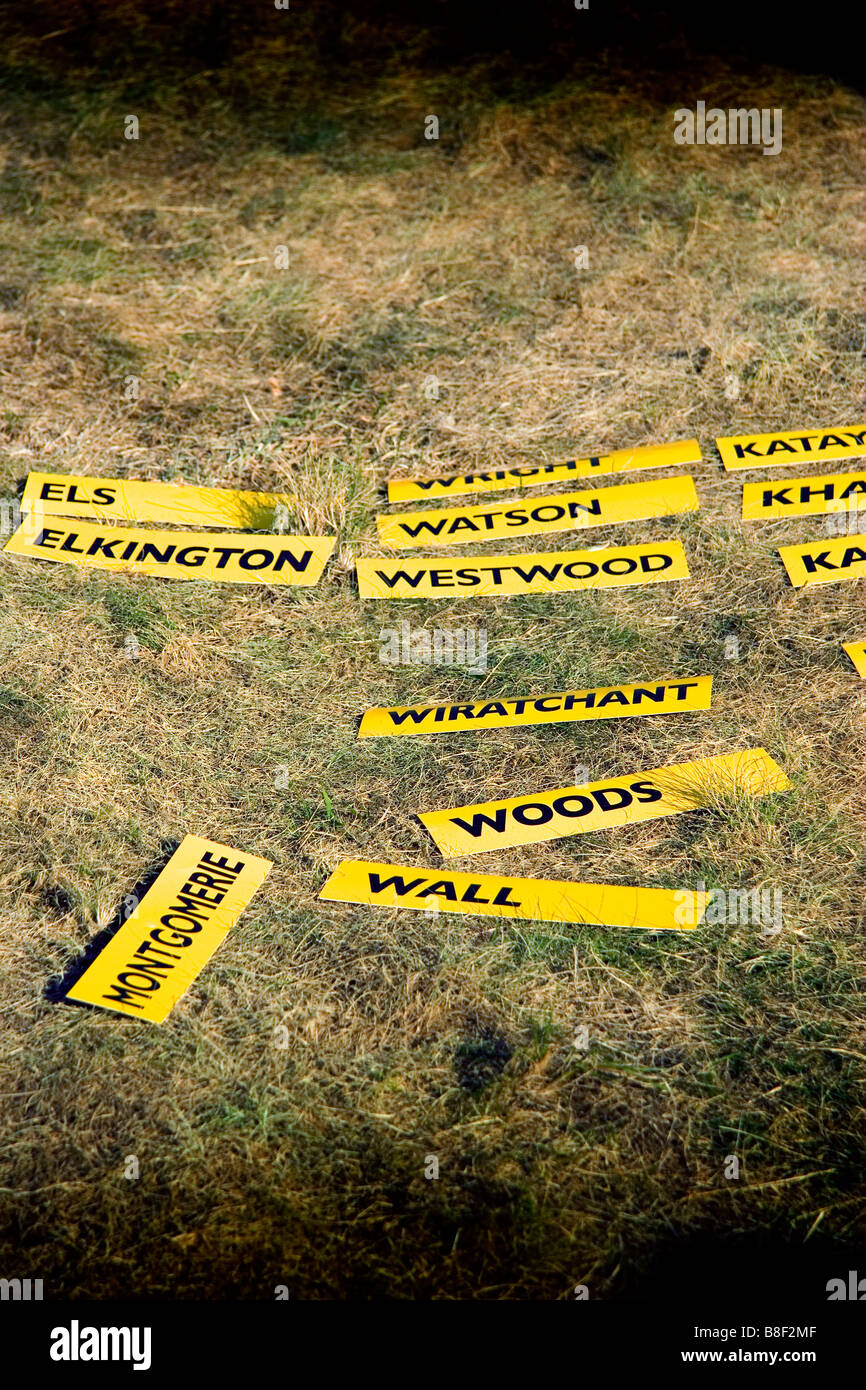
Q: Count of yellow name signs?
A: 13